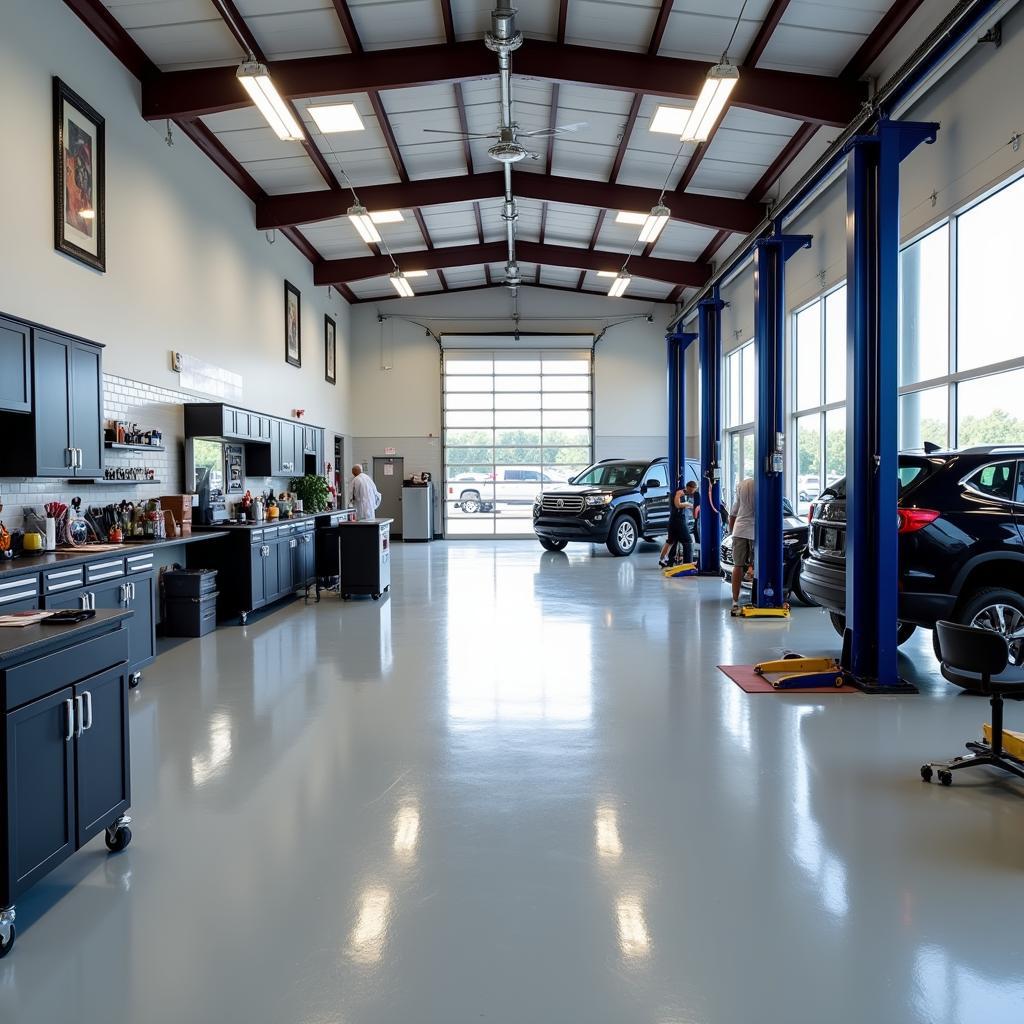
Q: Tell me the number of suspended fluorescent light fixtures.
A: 6